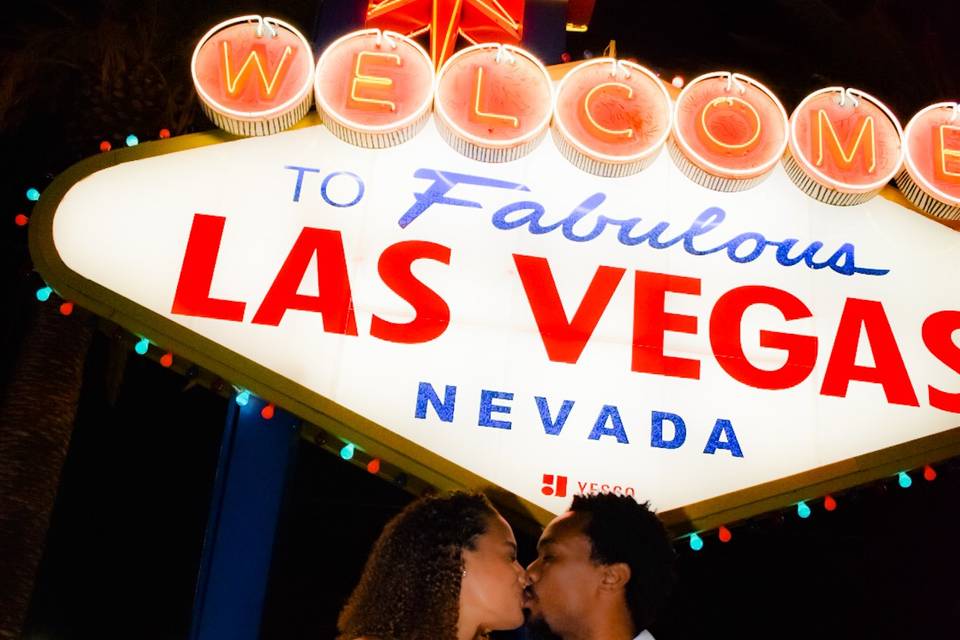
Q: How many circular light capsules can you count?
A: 7